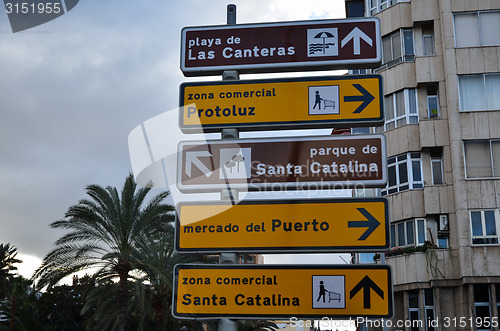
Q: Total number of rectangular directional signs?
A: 5